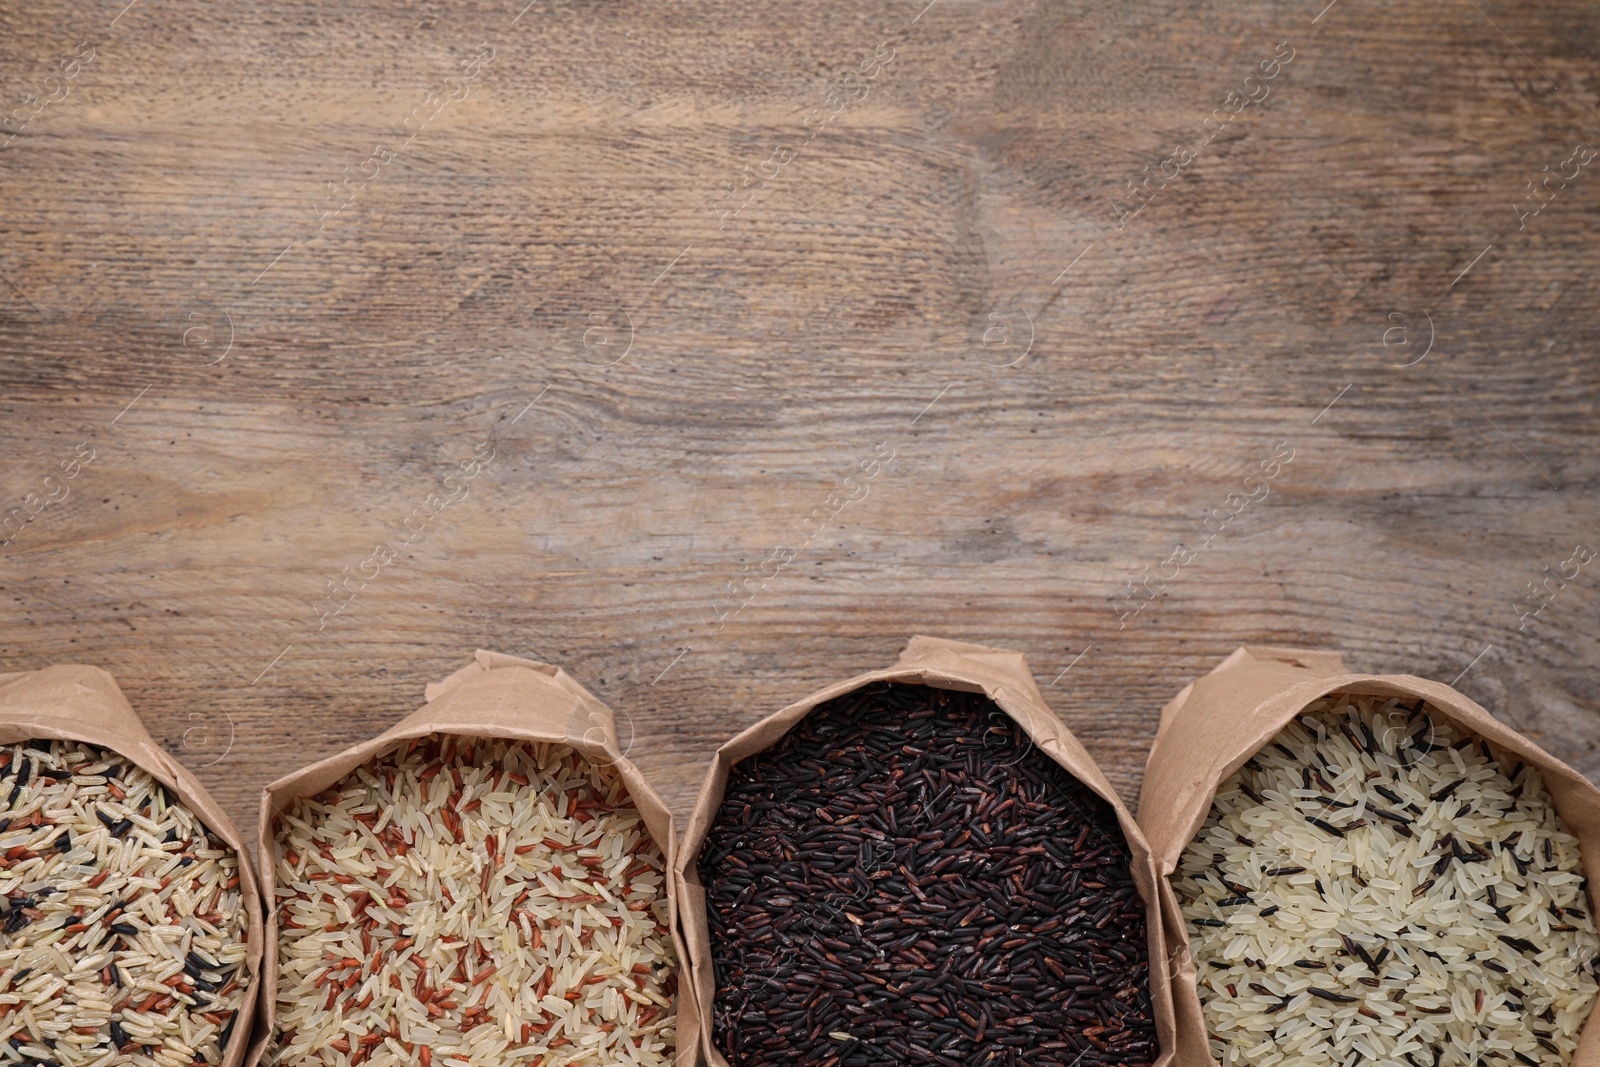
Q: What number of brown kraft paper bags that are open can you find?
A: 4